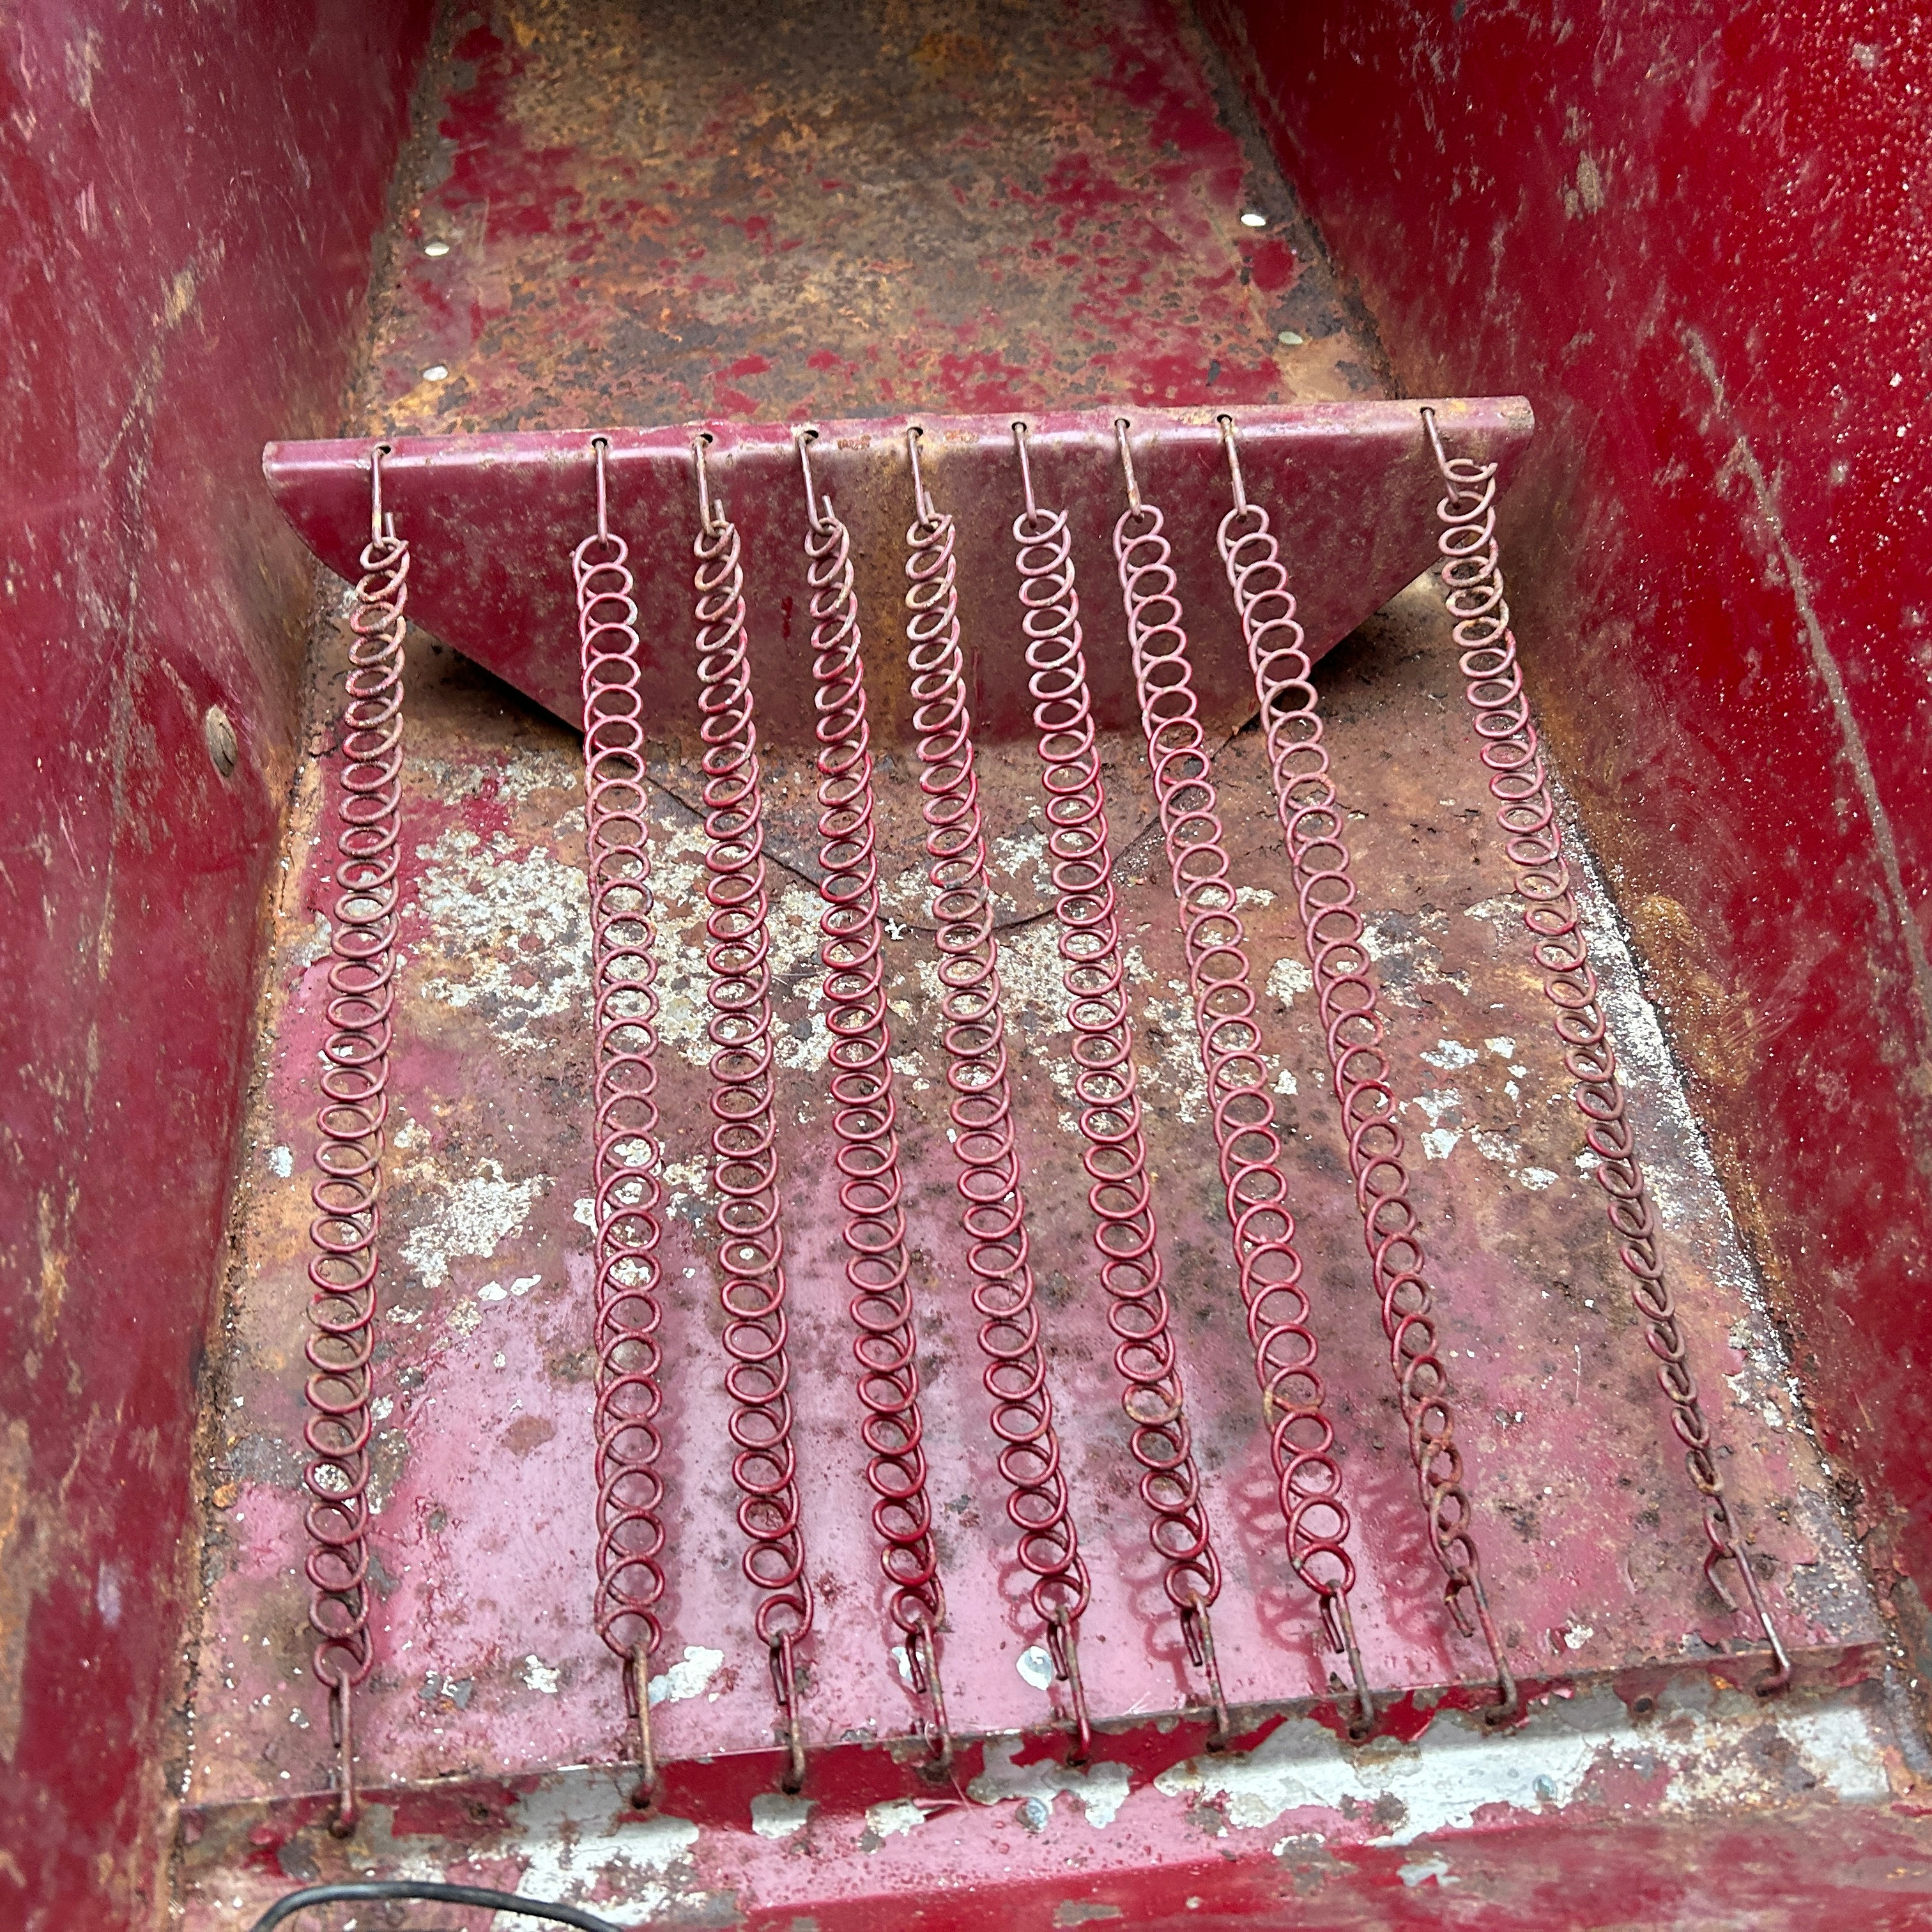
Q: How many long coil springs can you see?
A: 9